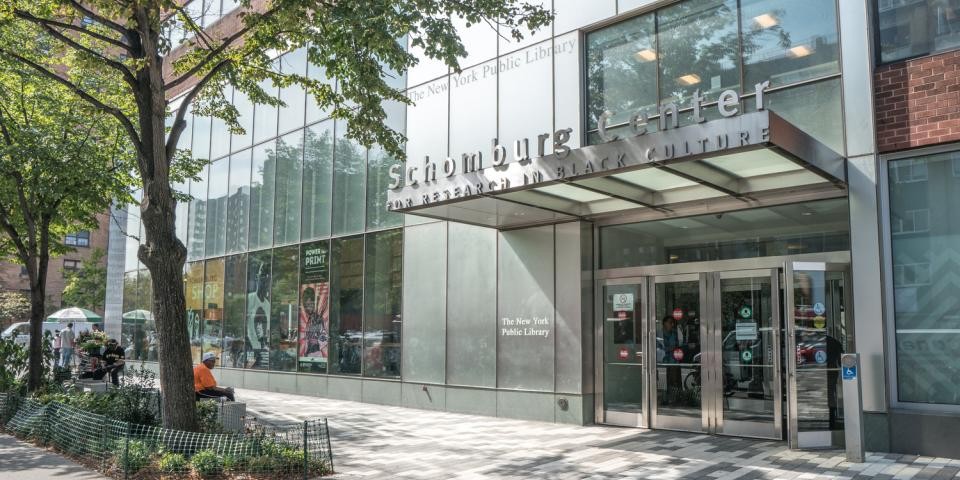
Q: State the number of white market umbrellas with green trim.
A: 2